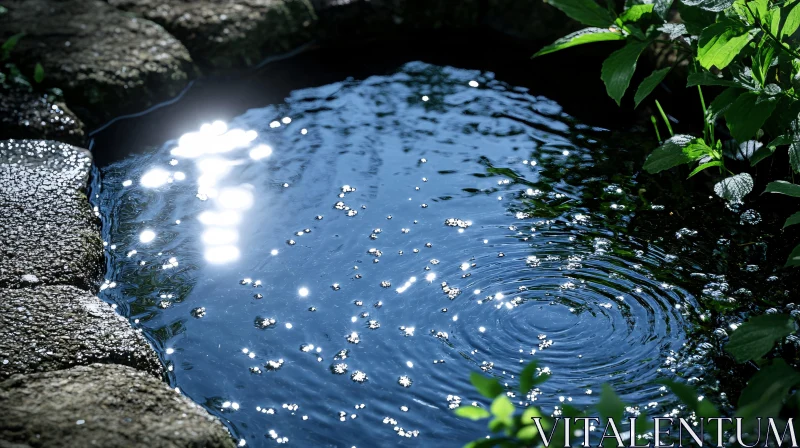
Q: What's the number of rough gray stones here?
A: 6